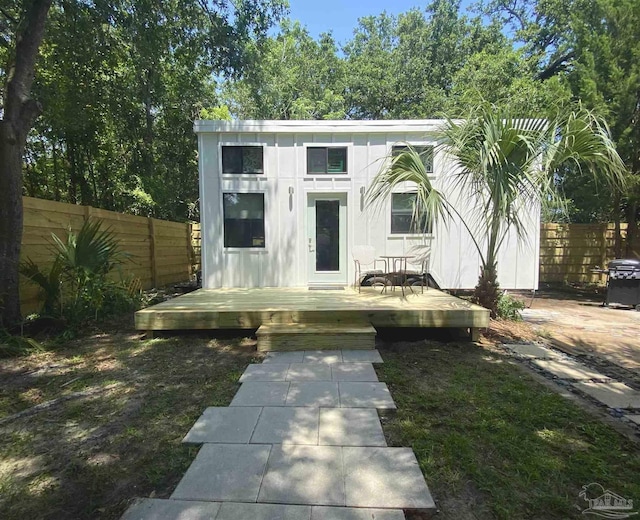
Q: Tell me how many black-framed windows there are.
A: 5